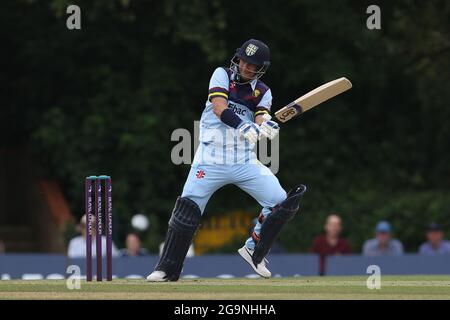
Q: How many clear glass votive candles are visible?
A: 0